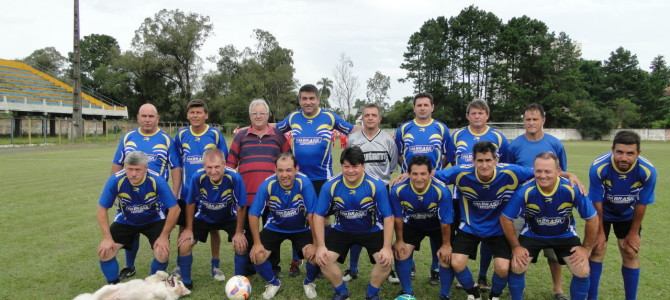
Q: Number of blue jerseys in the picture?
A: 13